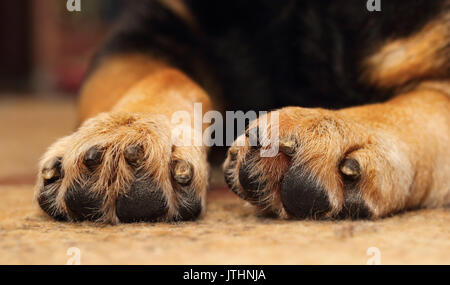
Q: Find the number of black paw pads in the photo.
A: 8